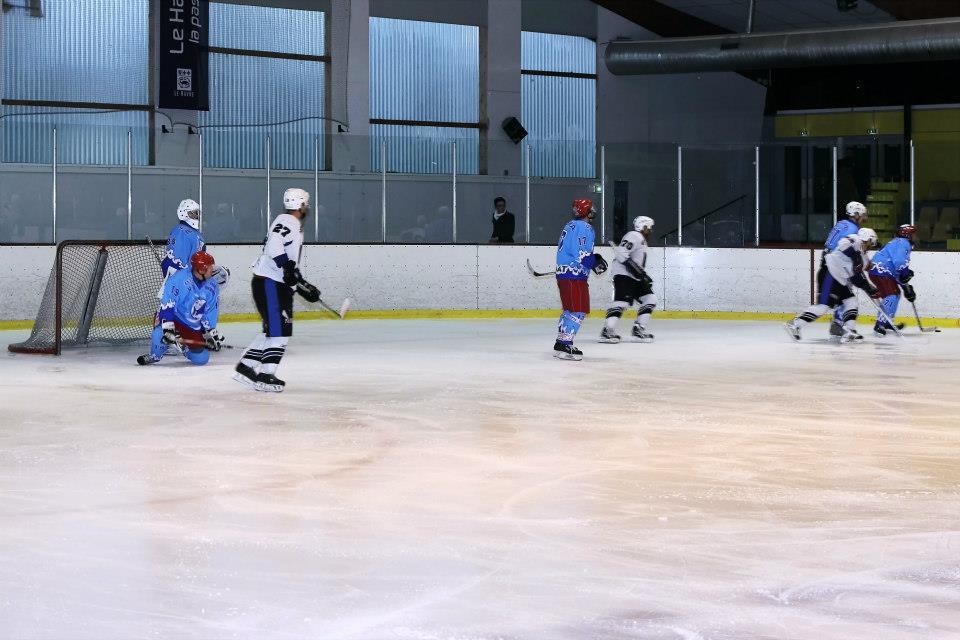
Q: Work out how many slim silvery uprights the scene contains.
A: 13